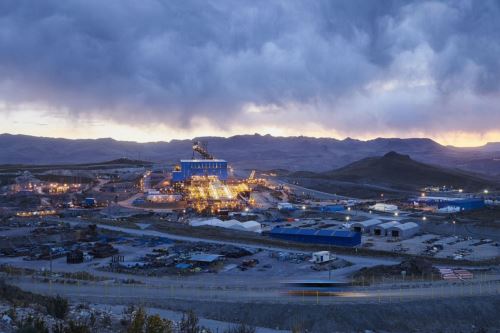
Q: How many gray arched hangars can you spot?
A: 3